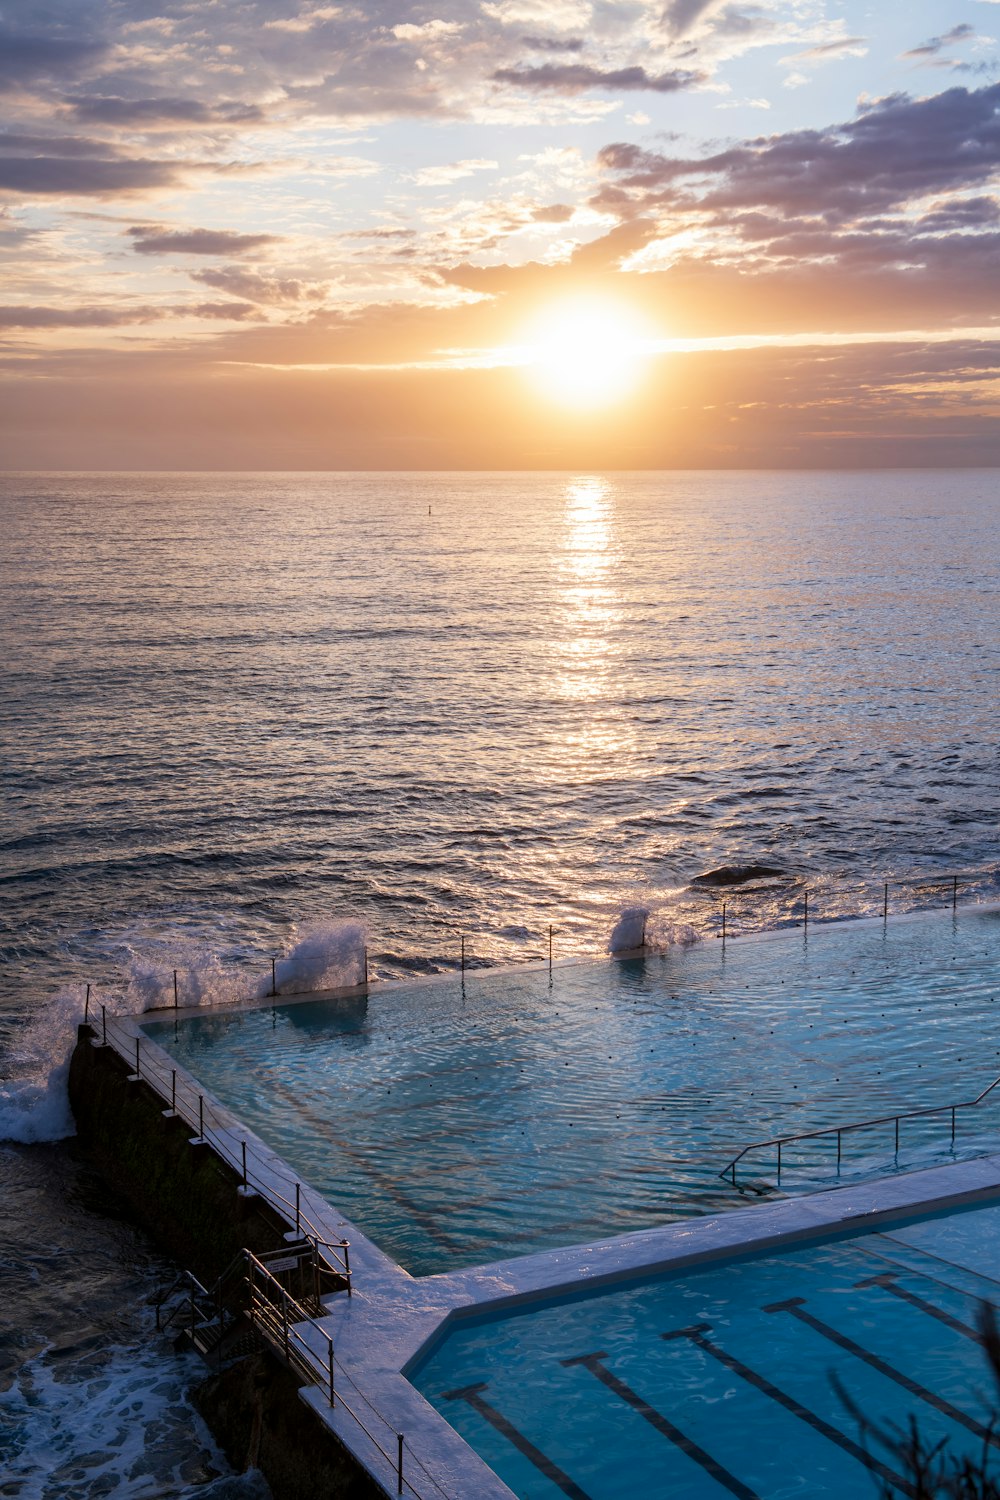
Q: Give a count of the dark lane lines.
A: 5